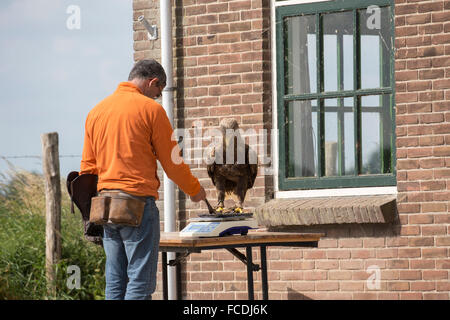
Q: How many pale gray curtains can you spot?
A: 1